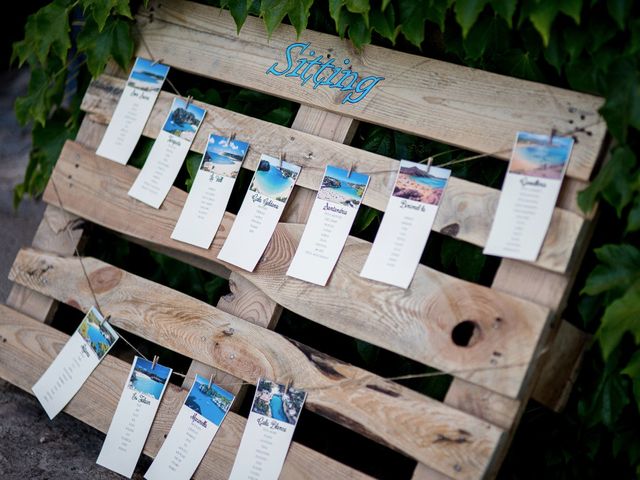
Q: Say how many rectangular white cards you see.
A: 11